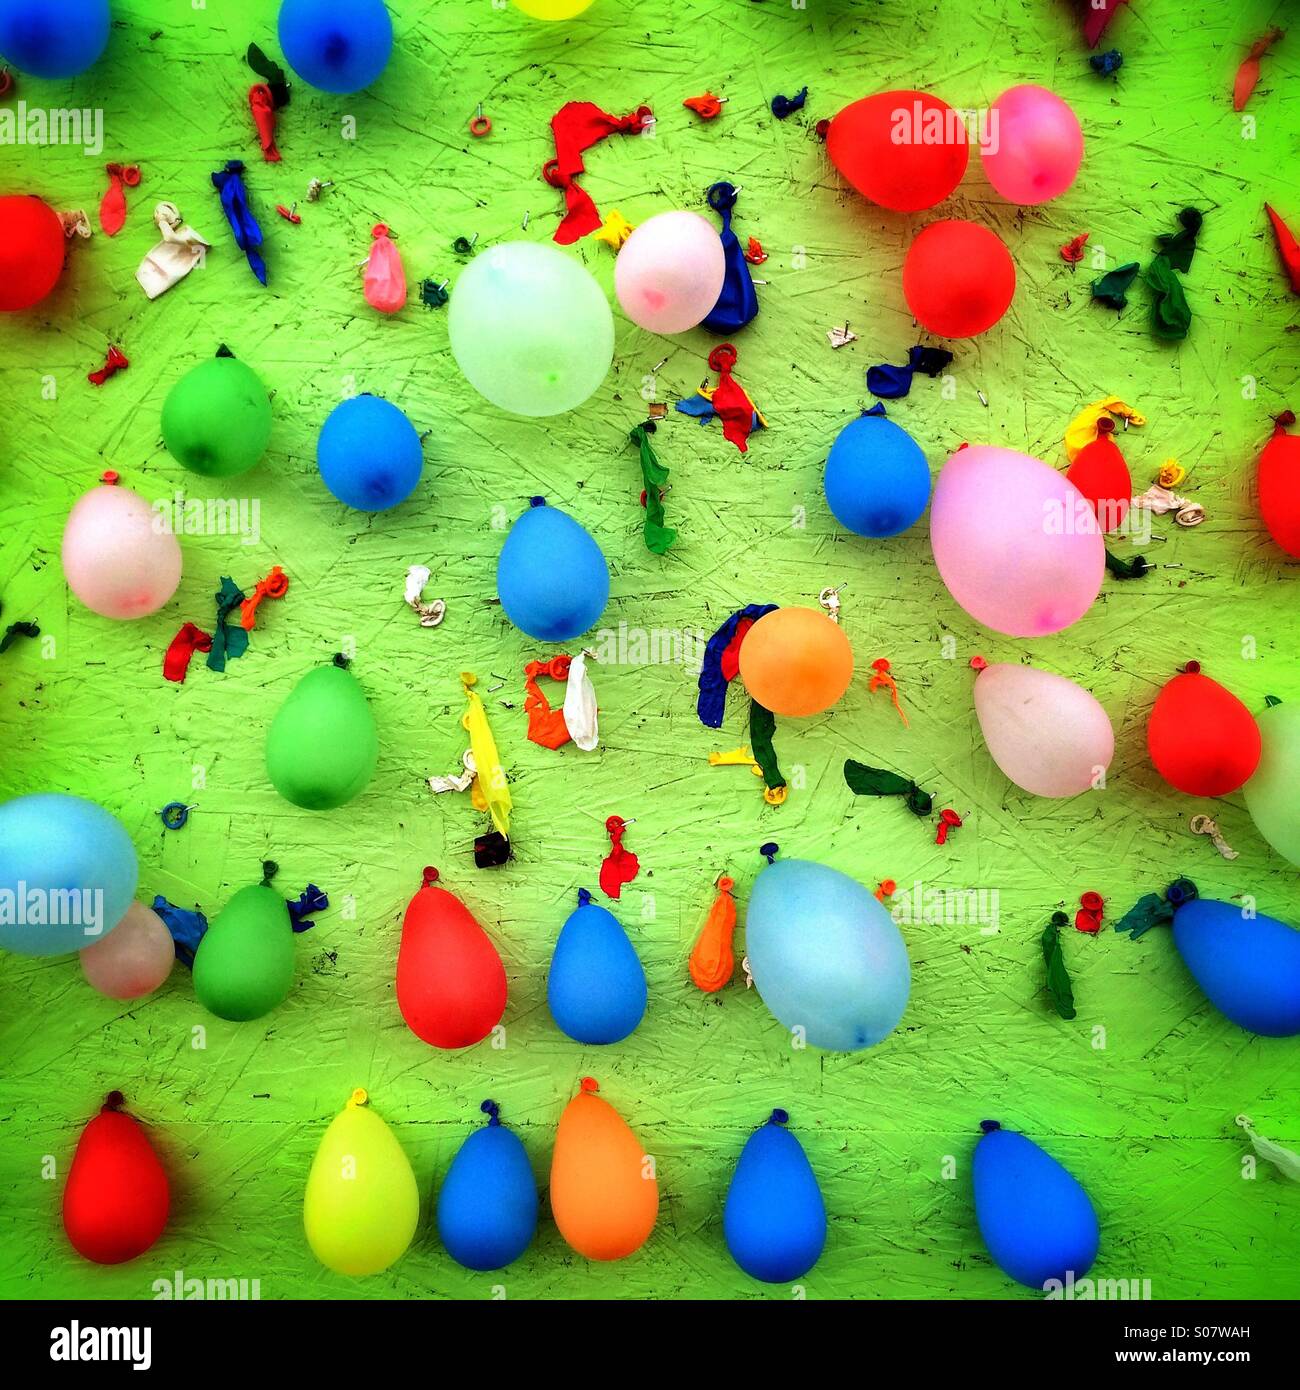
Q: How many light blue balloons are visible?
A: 2